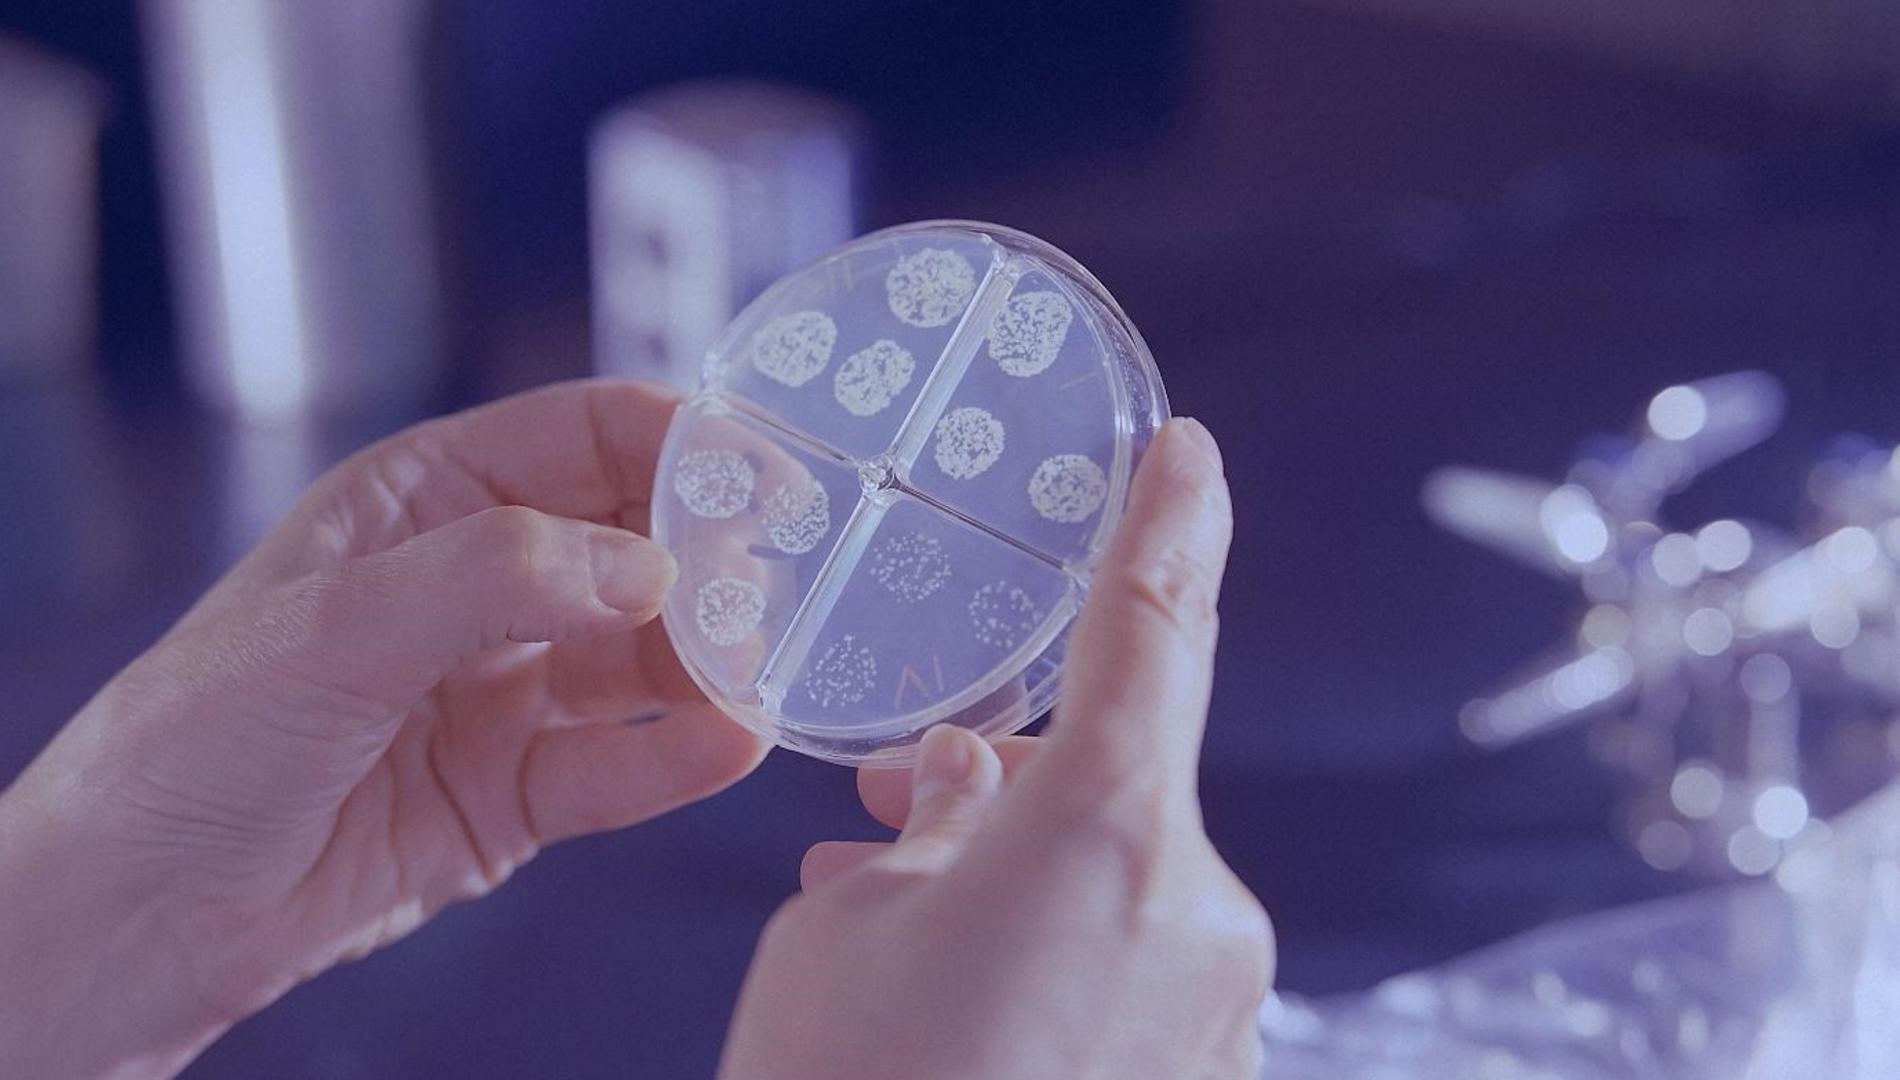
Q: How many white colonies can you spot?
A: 12